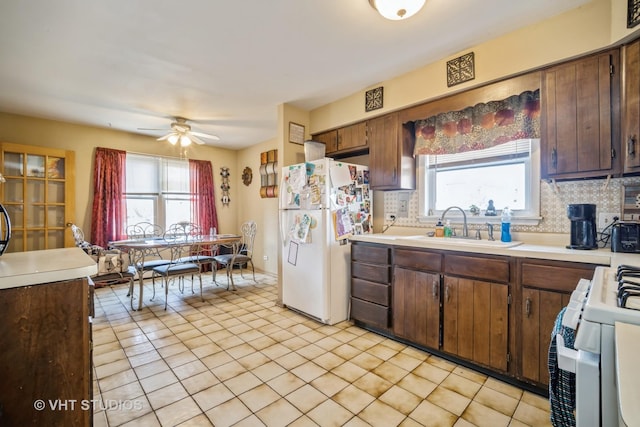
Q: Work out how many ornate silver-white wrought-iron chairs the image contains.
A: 5